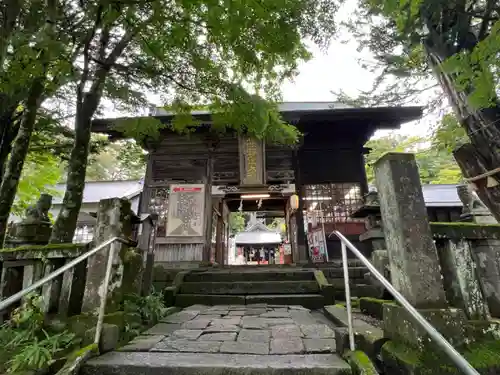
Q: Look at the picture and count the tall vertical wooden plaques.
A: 1